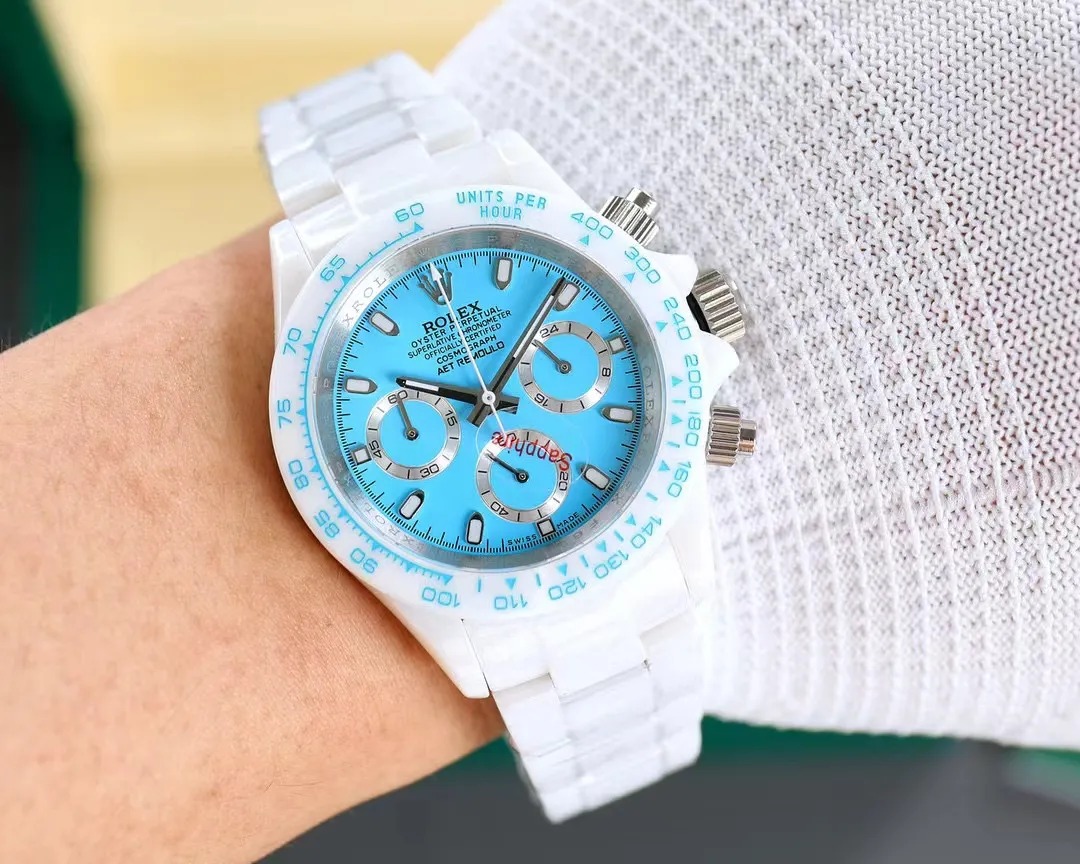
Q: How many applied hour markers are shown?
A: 11